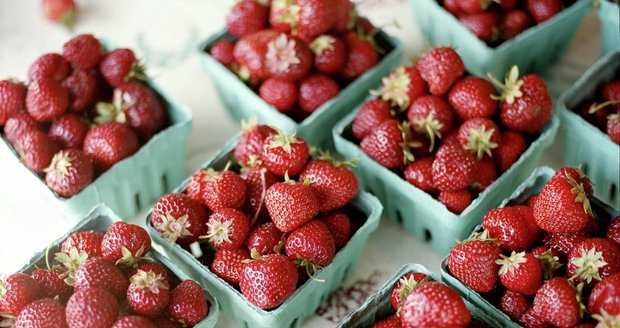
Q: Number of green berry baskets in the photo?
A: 10